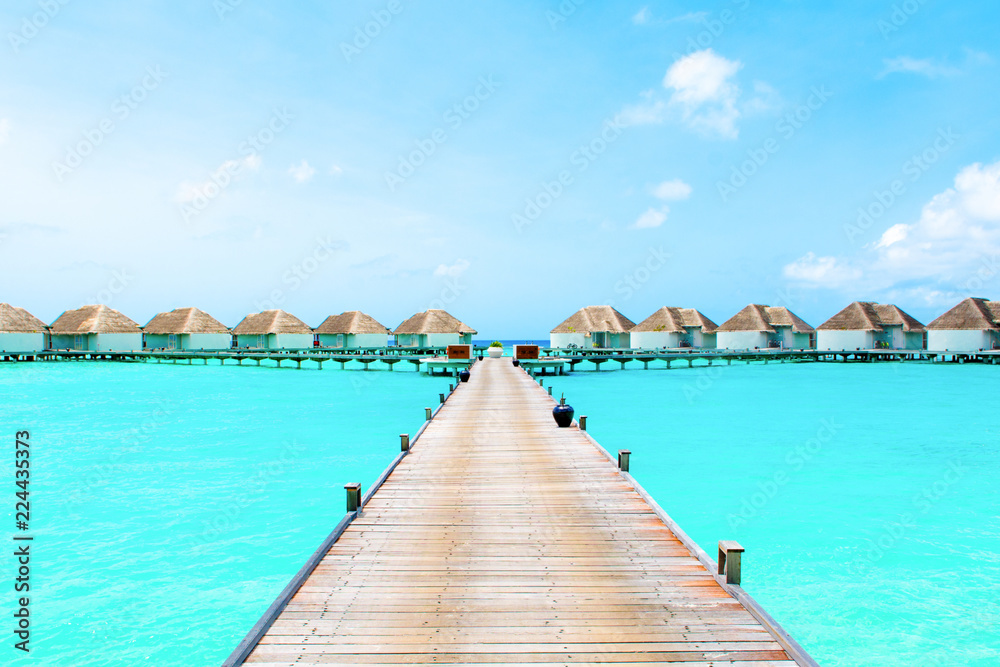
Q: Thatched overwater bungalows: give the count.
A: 11